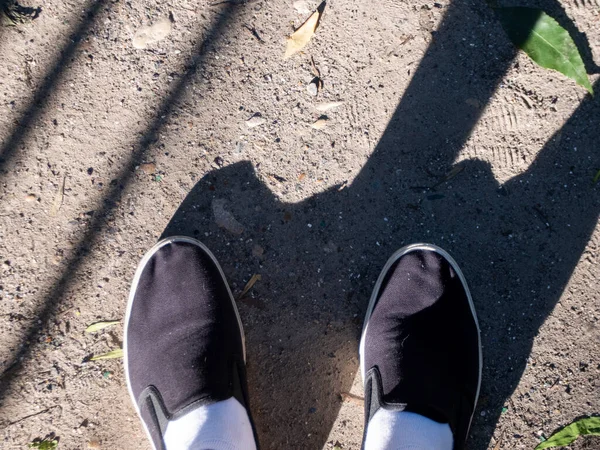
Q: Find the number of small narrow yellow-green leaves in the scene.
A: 2